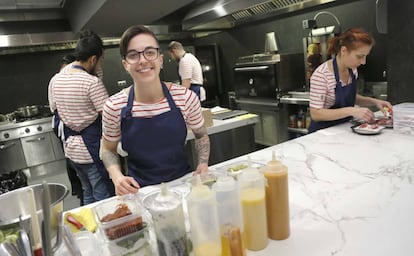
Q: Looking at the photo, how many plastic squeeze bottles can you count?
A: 5